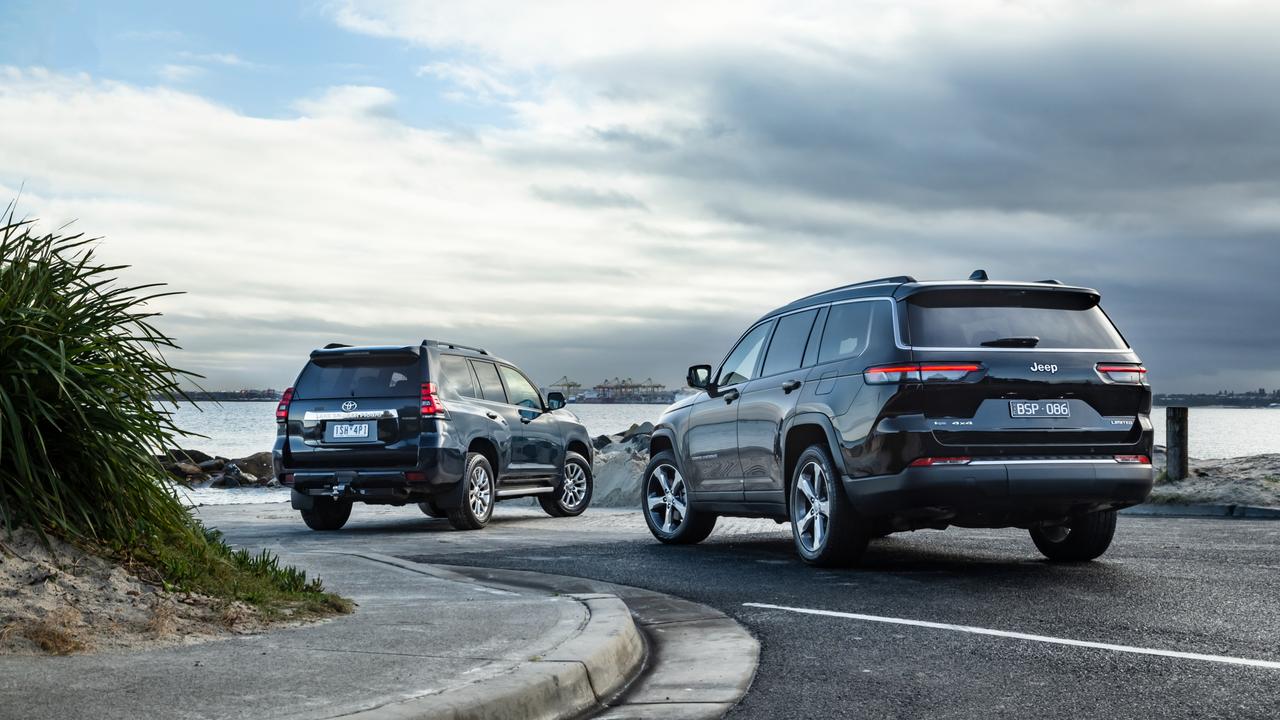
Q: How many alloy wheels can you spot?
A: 4